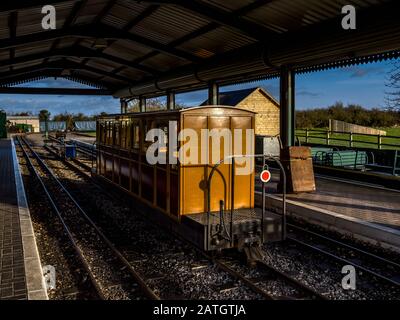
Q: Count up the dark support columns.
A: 5